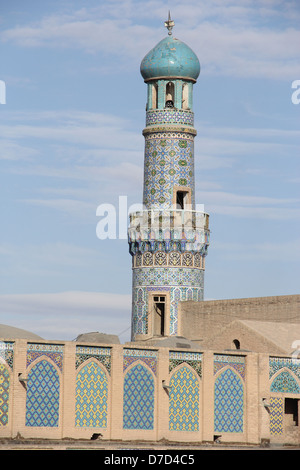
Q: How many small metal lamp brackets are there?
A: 3